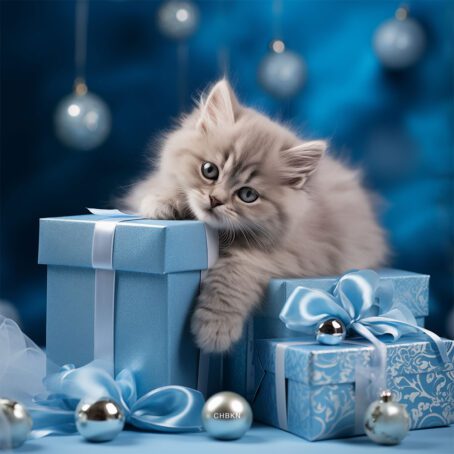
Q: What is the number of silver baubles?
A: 9